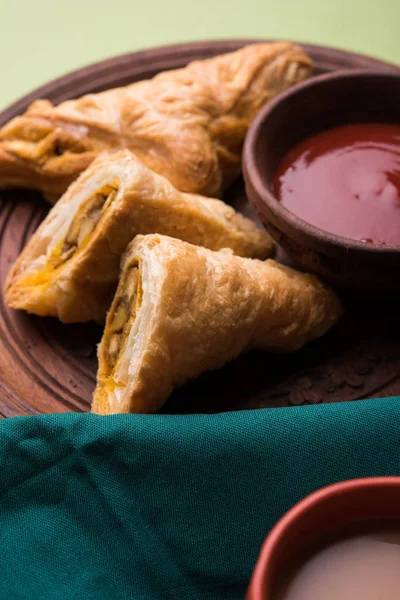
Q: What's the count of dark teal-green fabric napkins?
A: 1